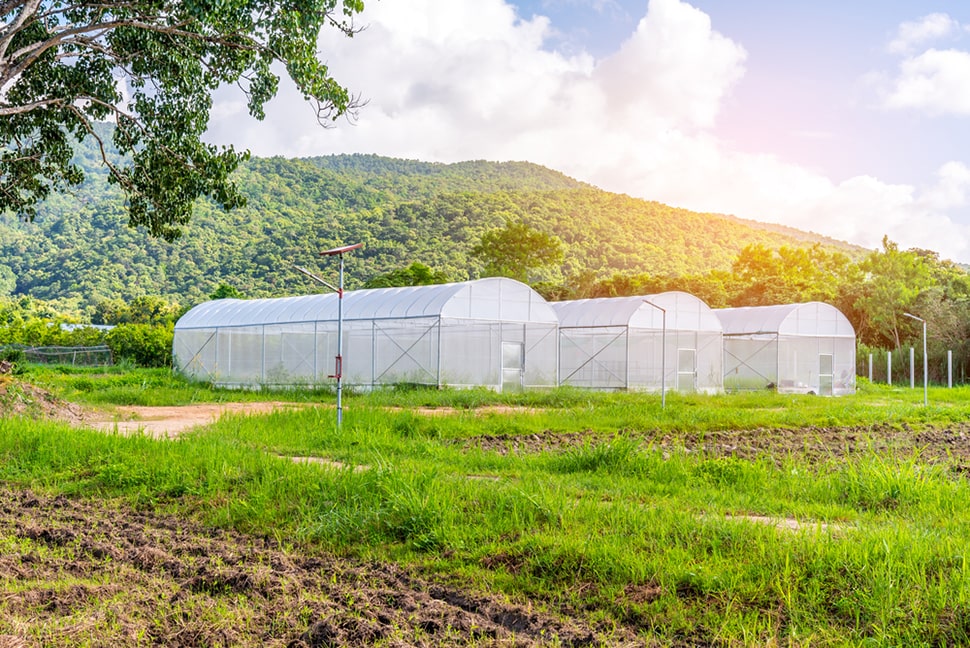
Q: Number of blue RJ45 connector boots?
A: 0